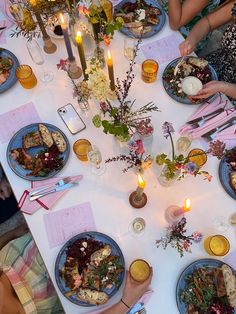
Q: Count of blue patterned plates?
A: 7